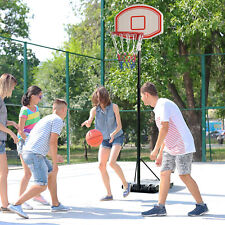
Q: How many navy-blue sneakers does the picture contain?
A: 2